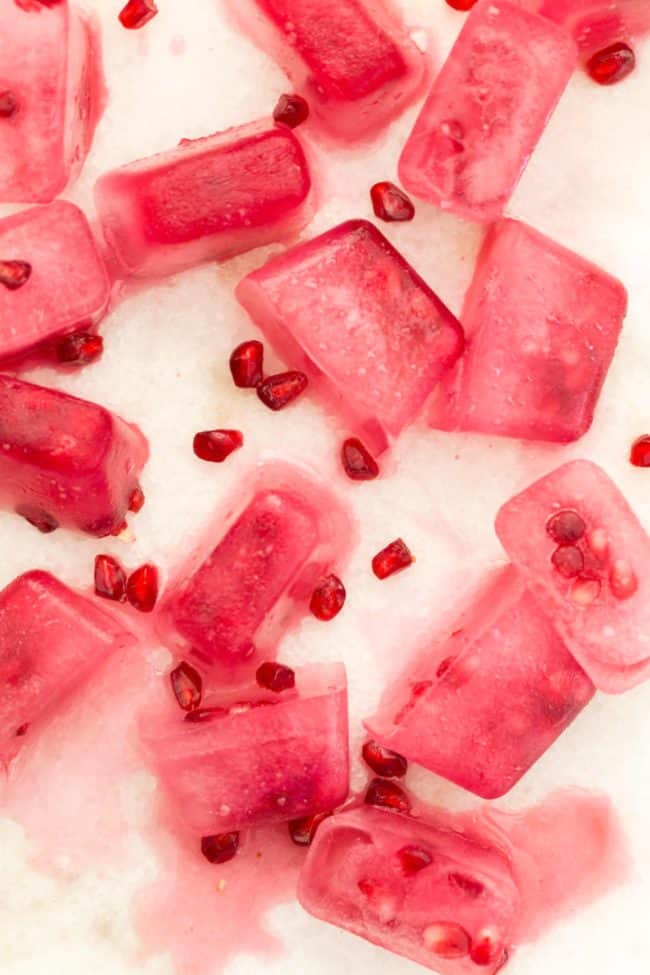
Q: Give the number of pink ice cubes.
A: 15